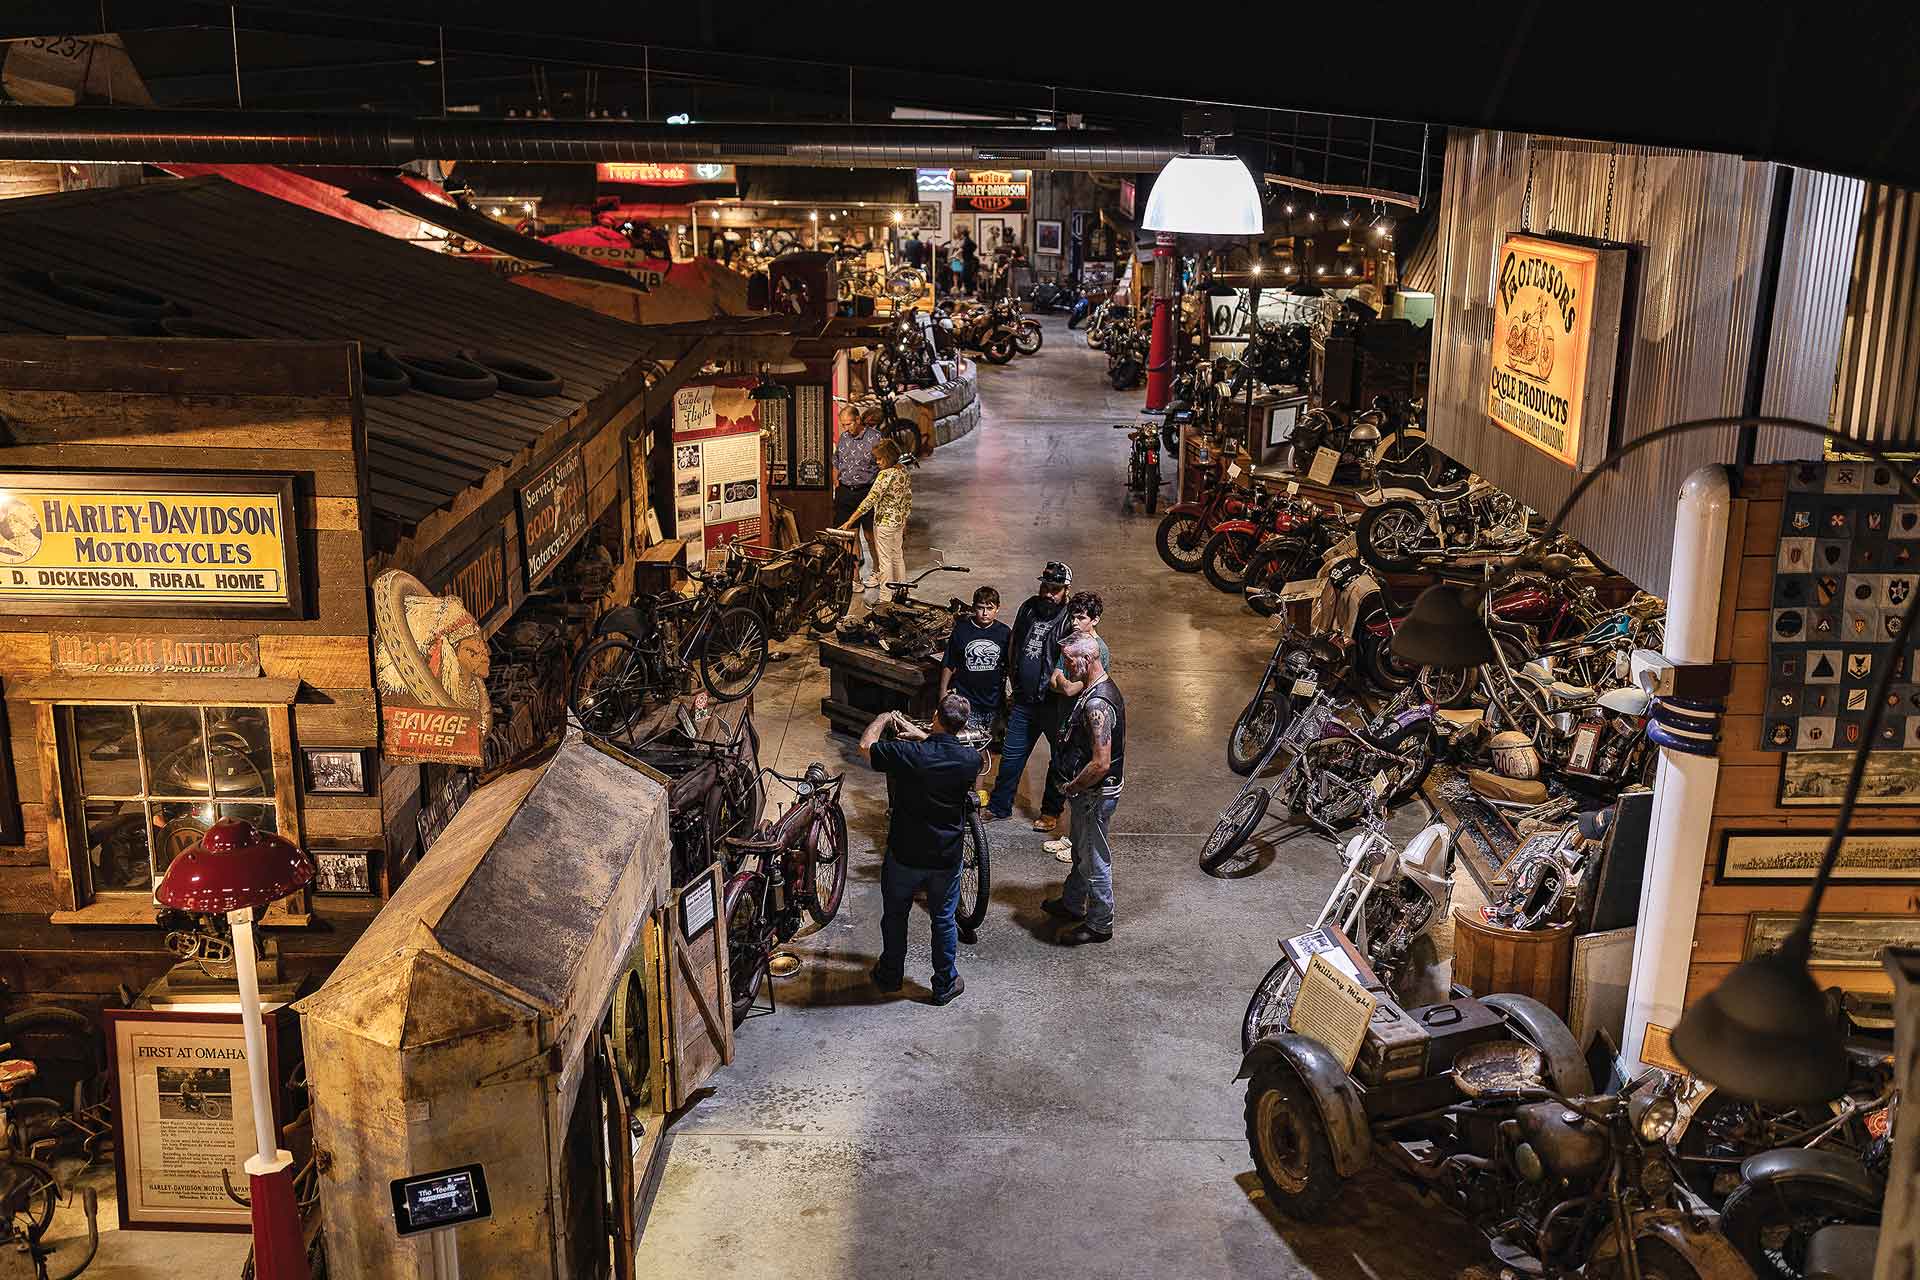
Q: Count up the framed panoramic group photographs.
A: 3